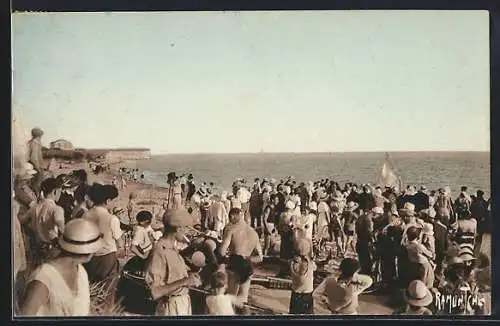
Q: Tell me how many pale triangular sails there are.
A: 1